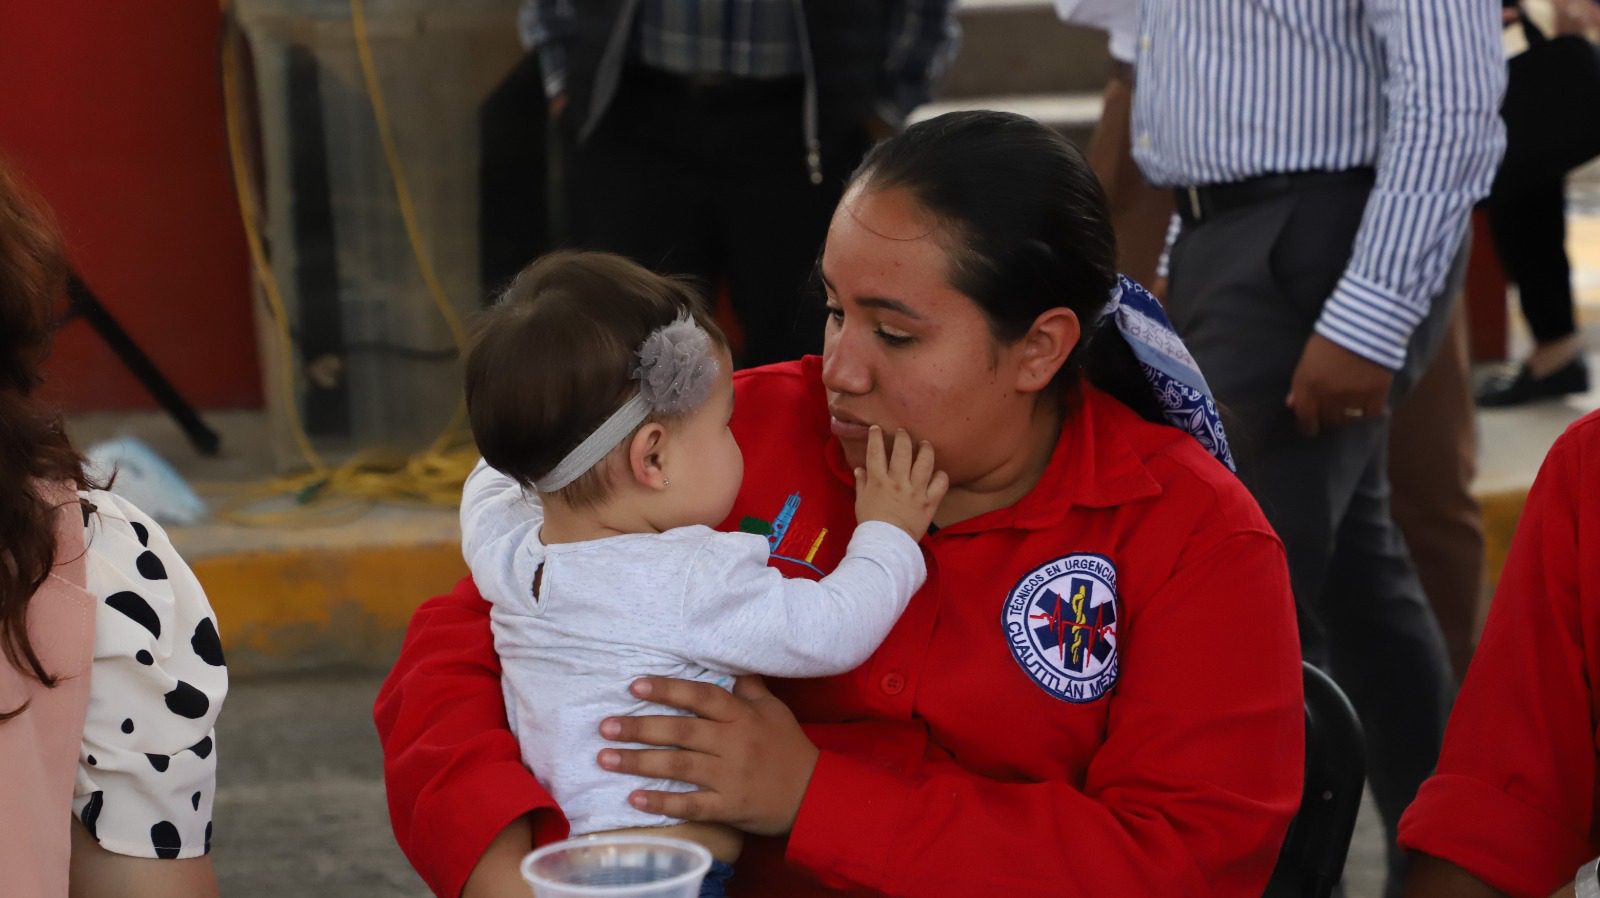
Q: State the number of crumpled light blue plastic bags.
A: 1